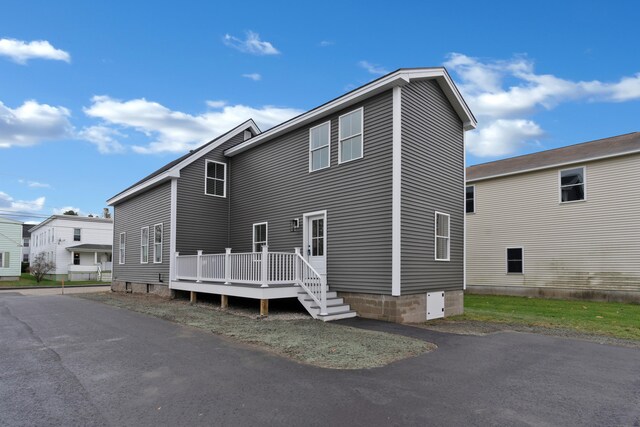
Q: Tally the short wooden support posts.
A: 3